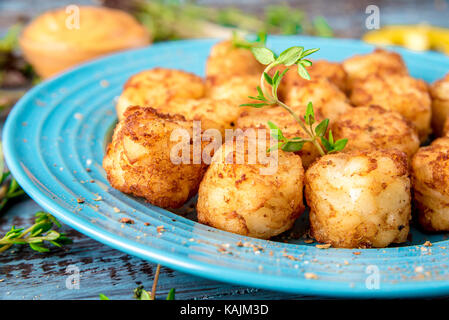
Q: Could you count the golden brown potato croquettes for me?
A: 15